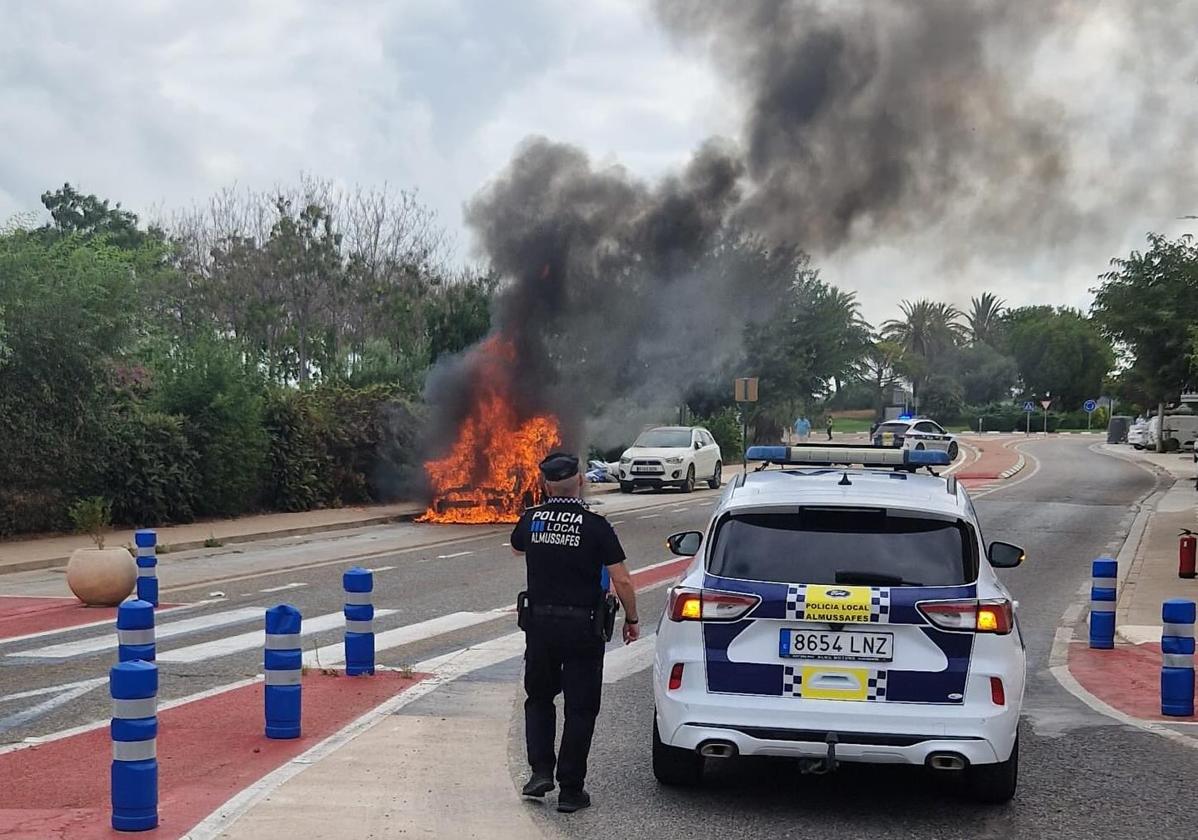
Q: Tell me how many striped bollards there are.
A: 7